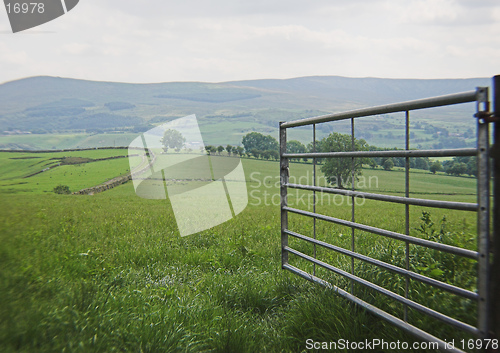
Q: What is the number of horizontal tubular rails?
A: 7